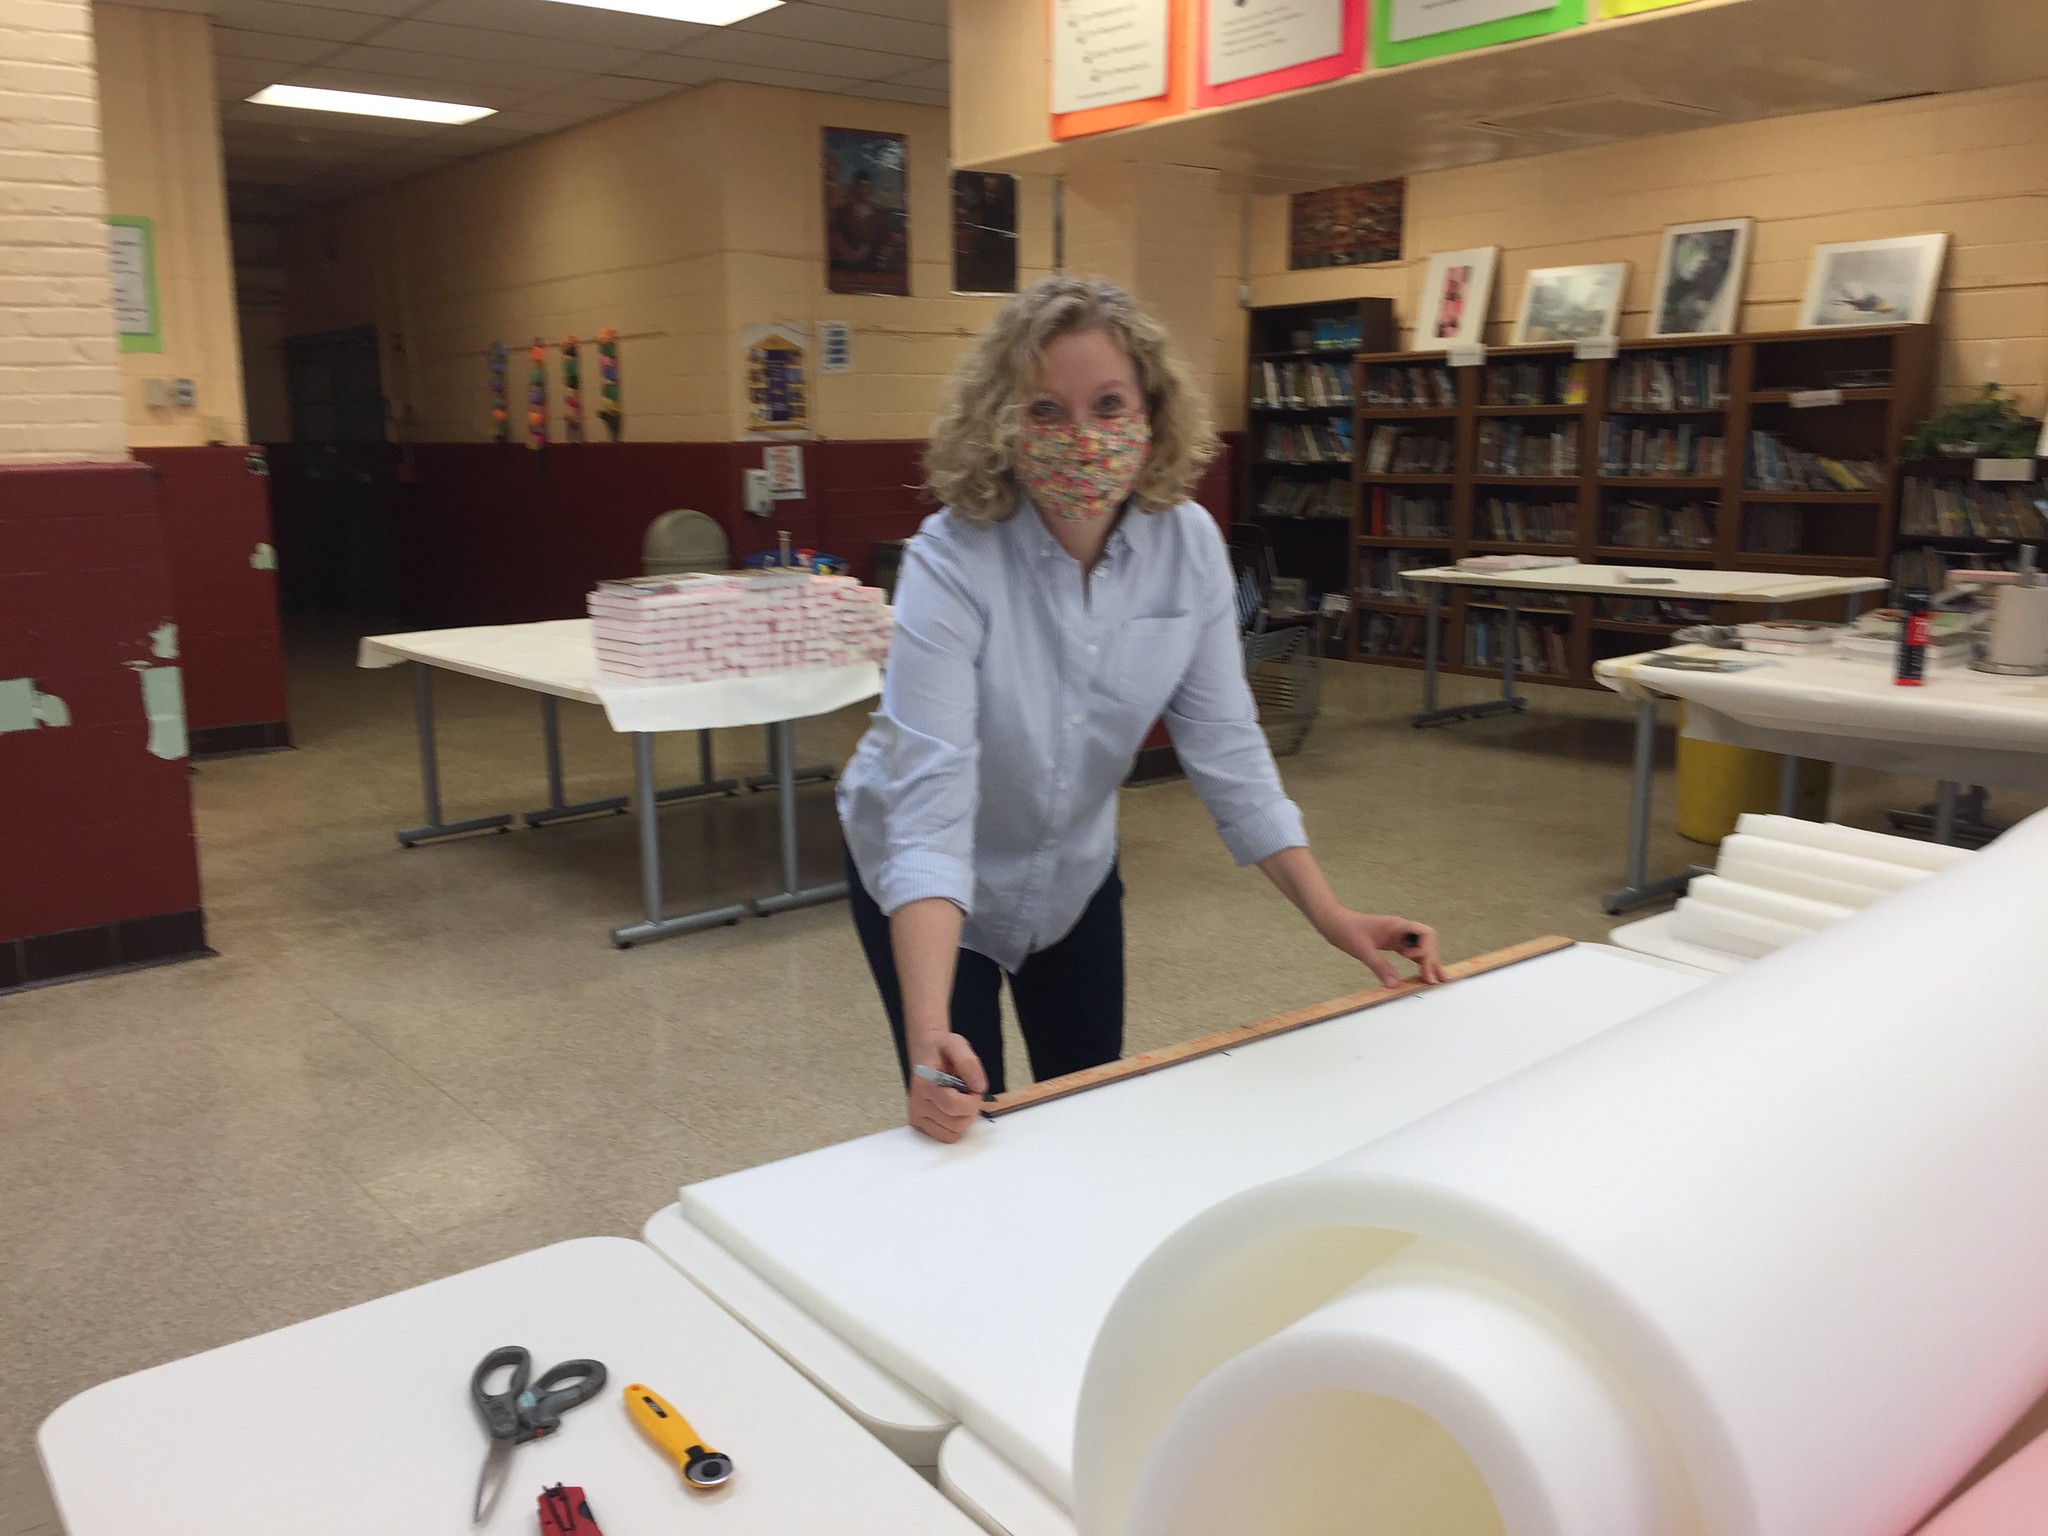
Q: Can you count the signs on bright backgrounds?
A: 5